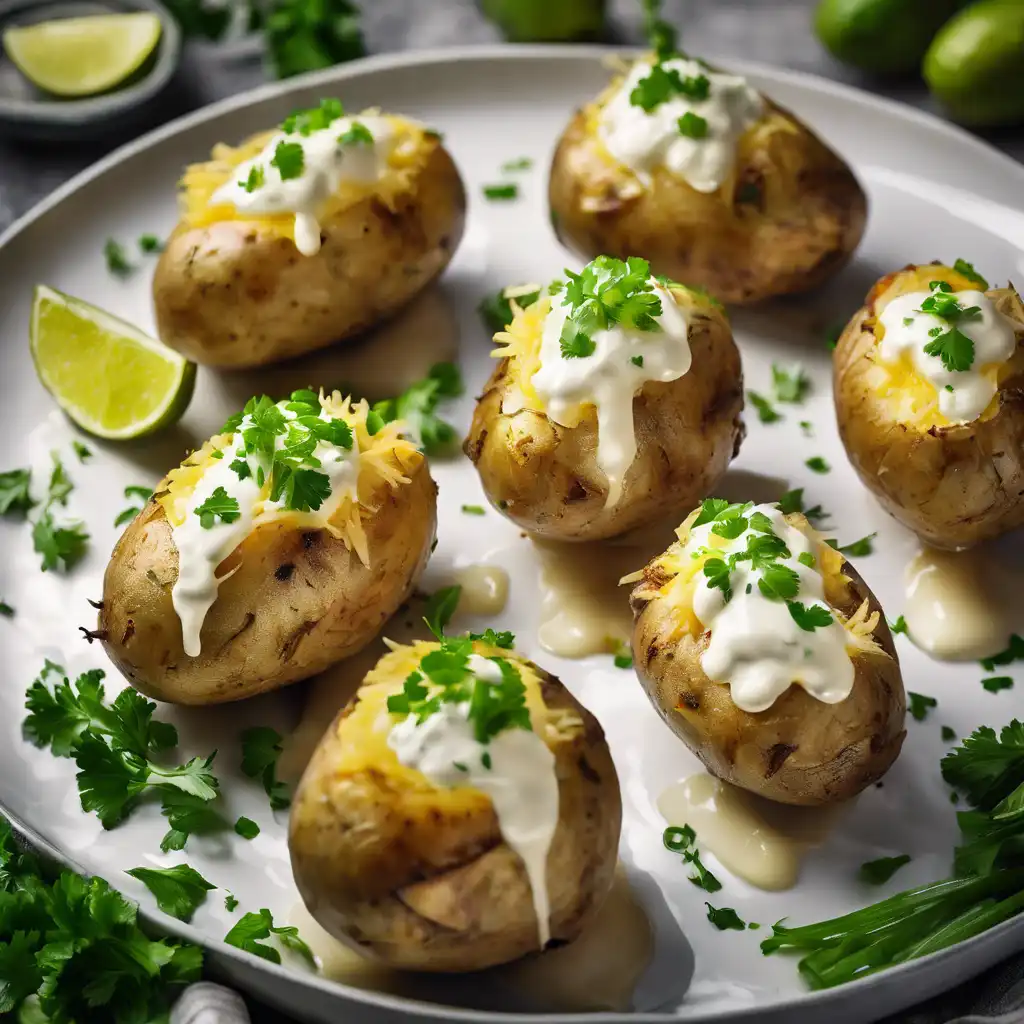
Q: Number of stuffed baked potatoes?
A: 7